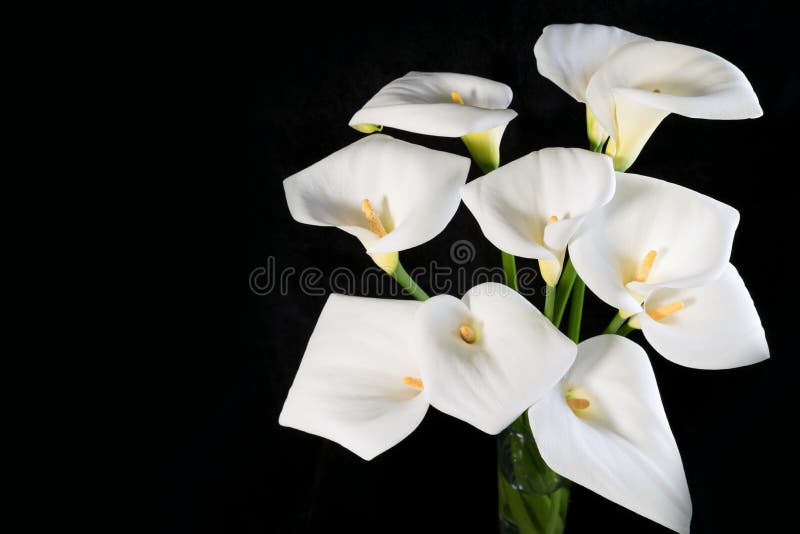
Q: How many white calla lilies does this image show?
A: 10